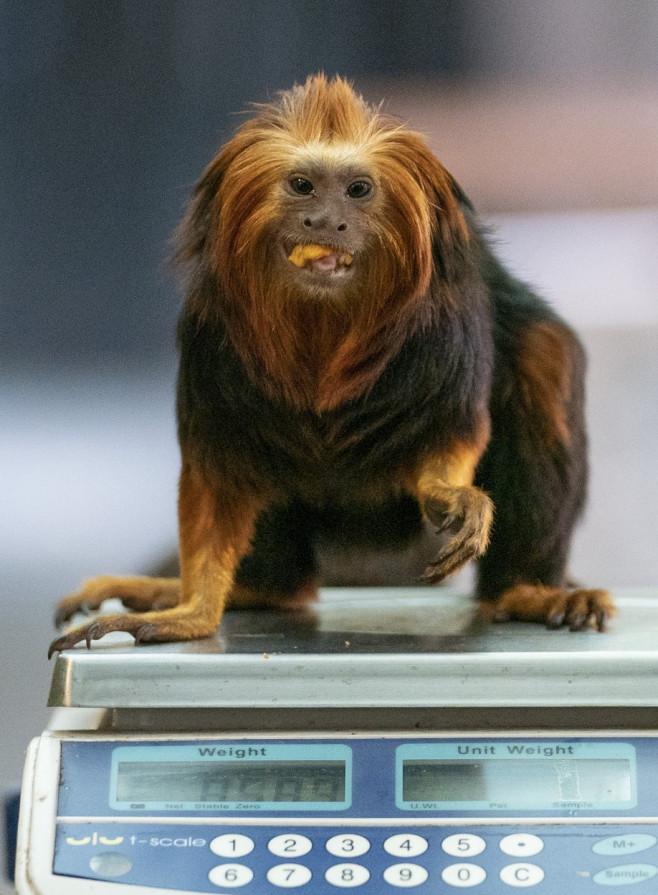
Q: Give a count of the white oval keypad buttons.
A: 12